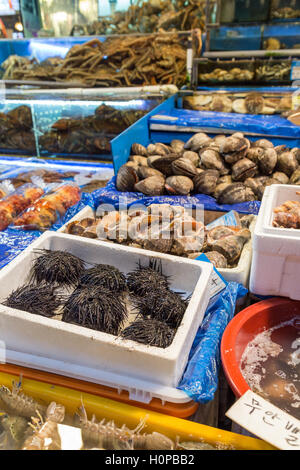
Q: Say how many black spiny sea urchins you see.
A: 7